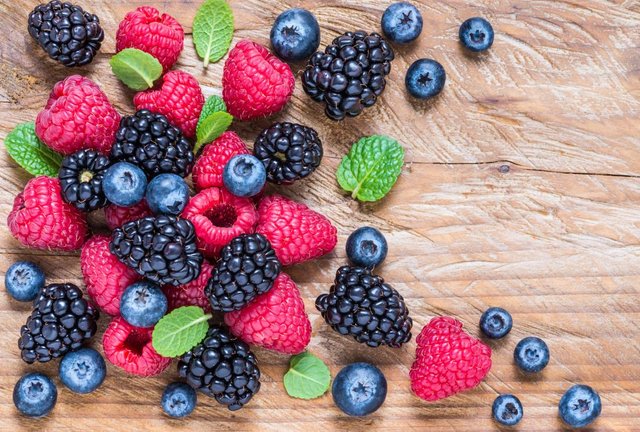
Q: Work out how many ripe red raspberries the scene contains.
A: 14